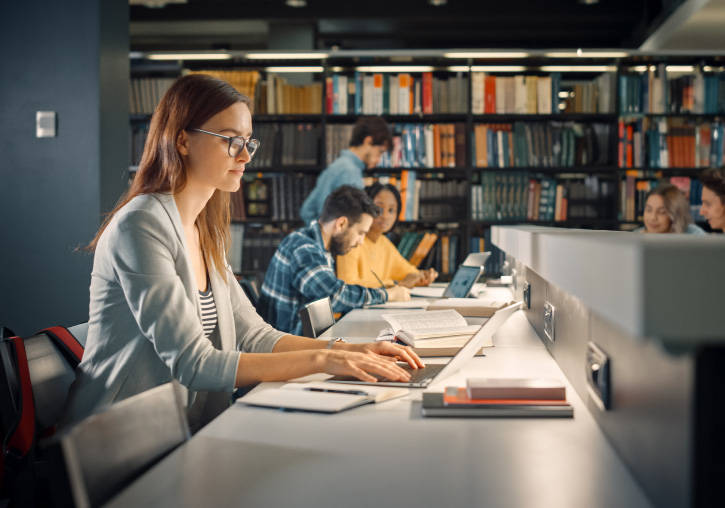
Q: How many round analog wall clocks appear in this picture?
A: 0